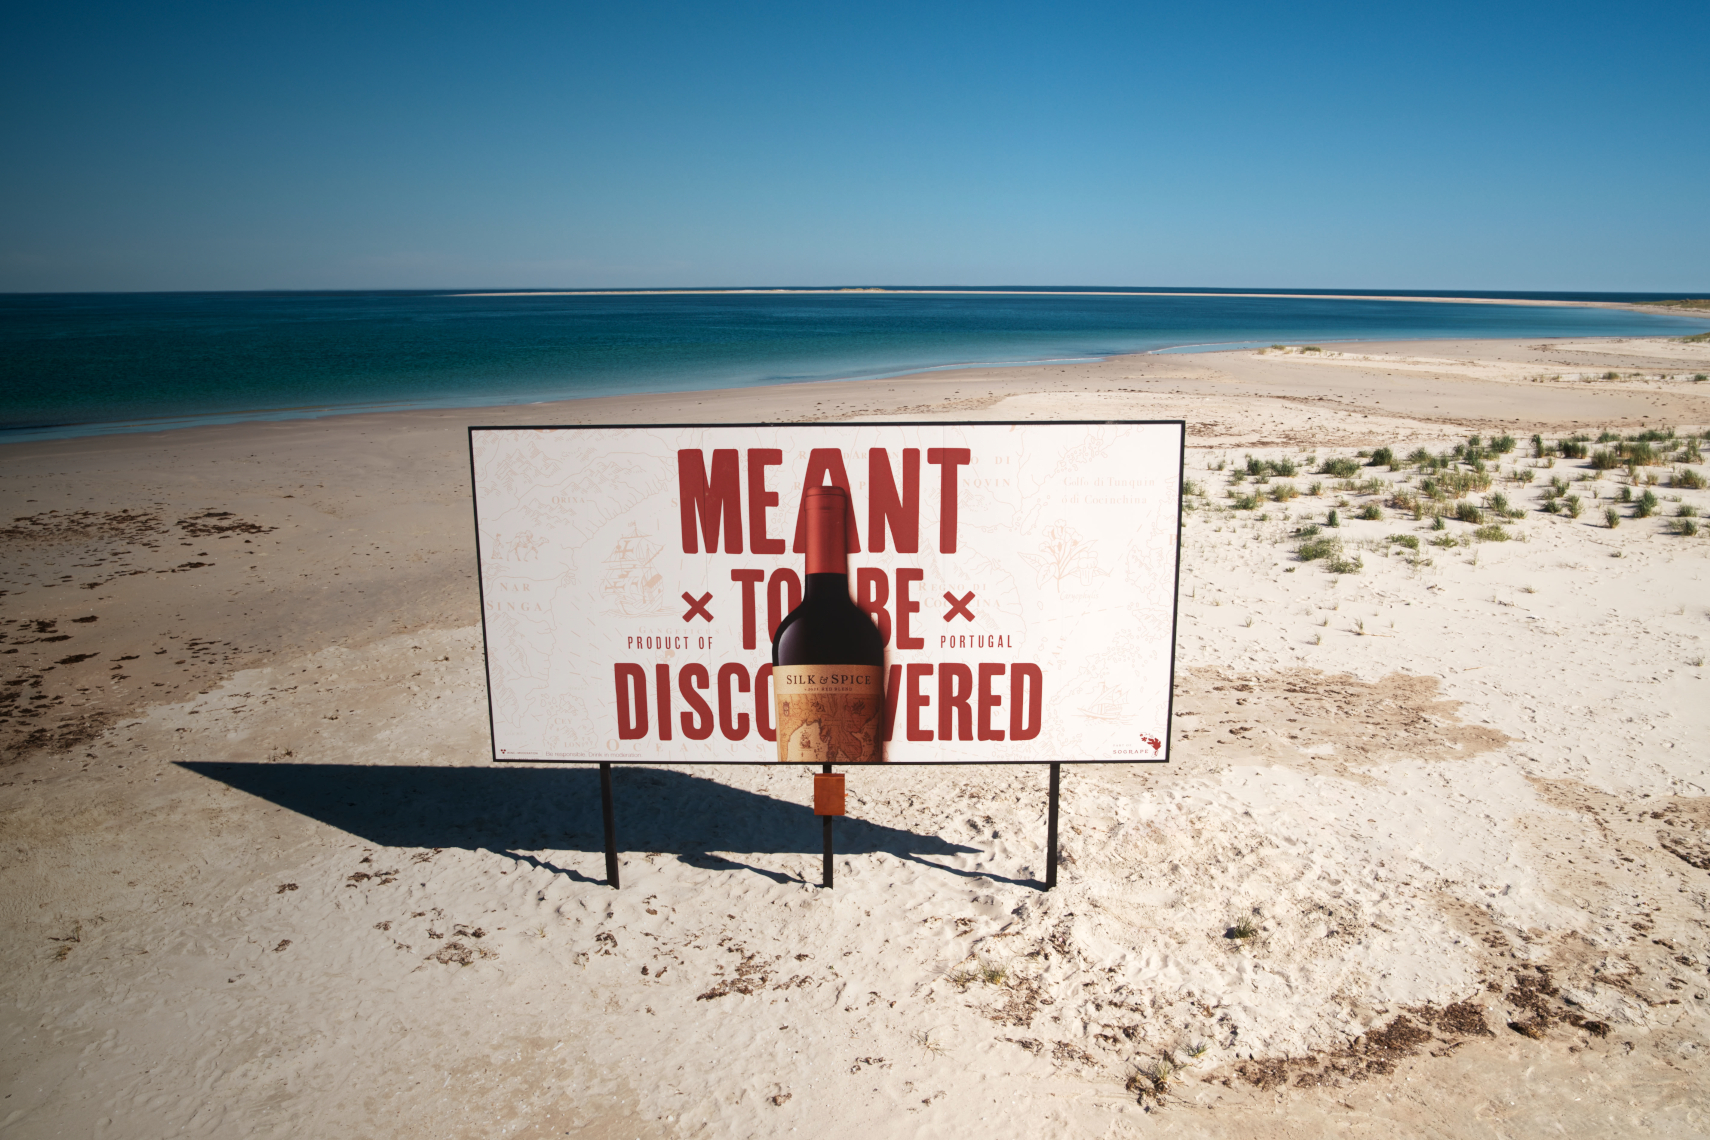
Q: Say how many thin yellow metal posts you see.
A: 0